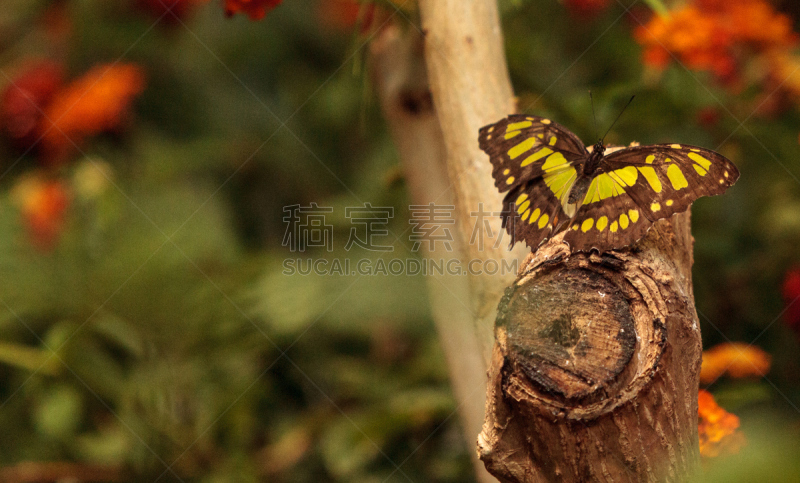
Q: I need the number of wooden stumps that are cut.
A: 1